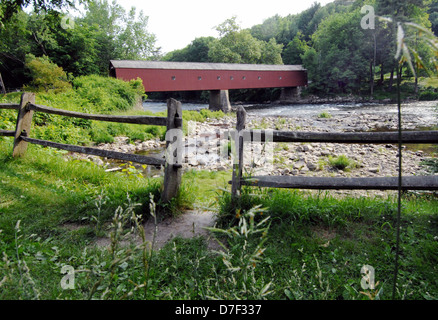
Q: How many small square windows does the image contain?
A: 7